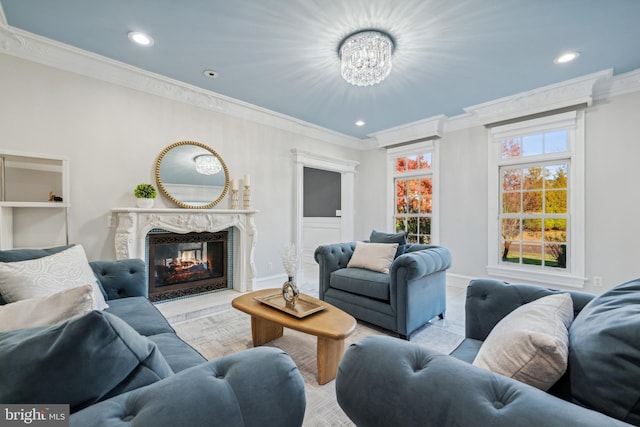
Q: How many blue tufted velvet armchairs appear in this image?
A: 2